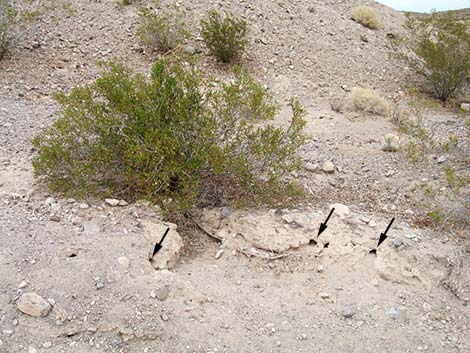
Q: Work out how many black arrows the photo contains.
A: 3